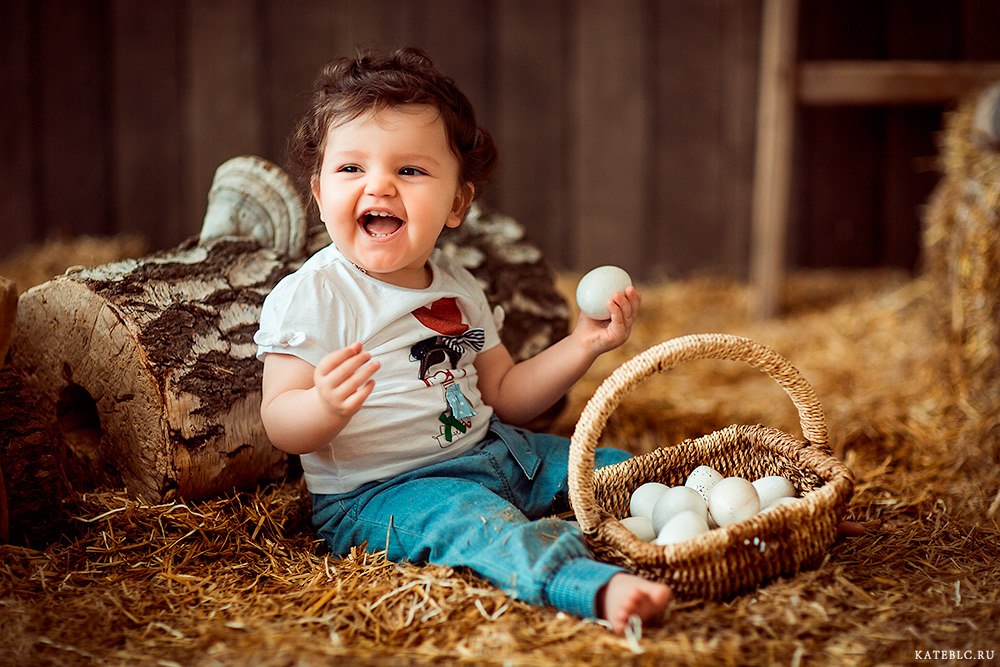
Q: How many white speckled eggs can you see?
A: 1